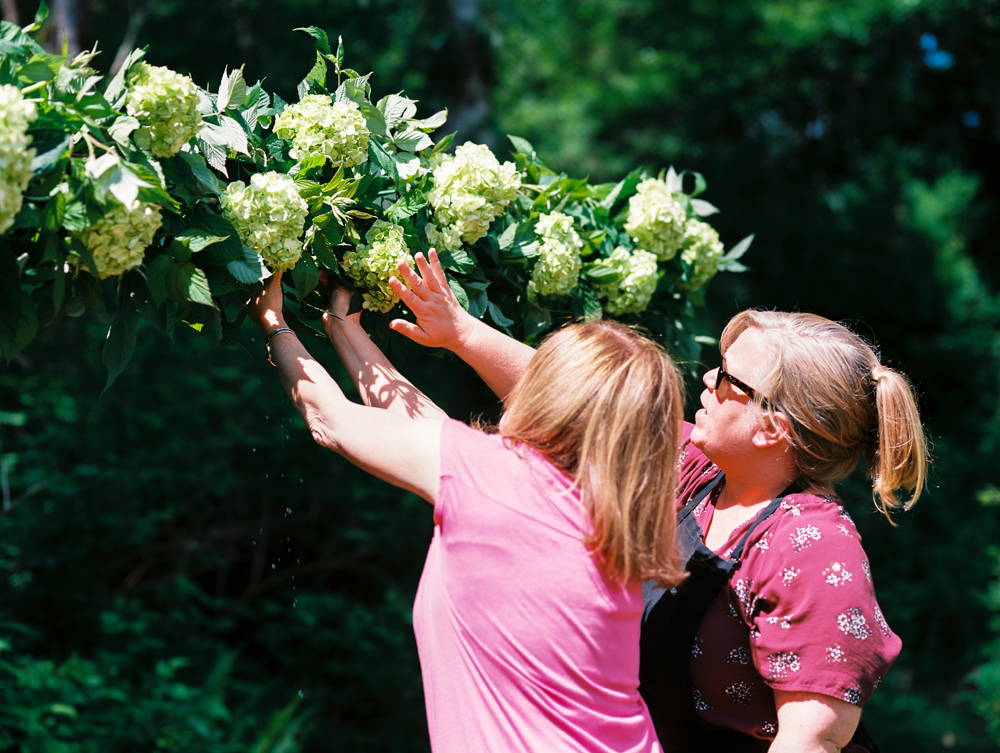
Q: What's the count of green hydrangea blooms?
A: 11